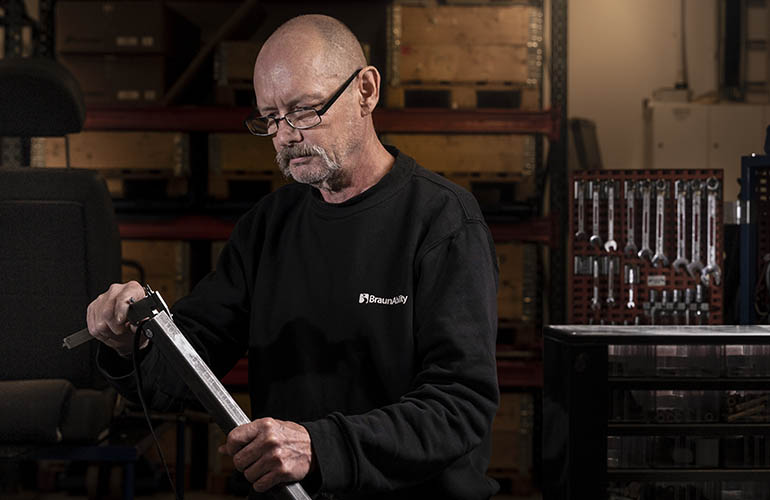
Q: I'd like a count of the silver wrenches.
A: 12